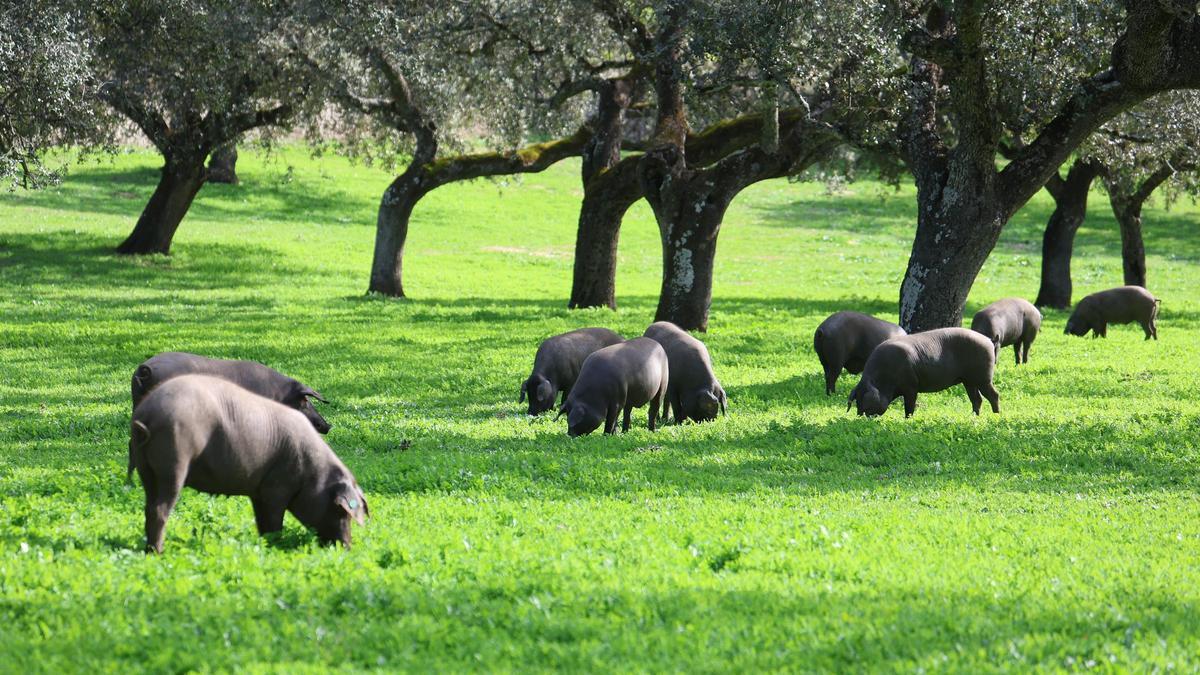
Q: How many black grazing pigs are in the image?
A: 9